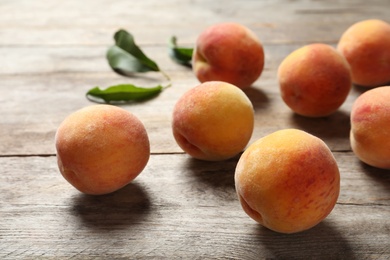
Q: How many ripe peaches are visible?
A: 7